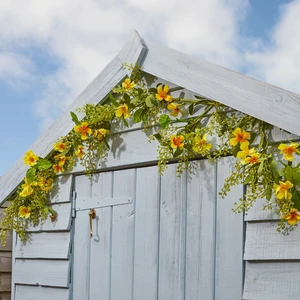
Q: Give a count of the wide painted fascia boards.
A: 2